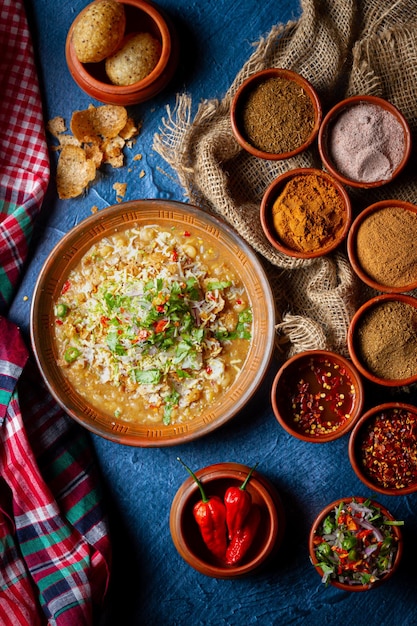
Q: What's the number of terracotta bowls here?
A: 11